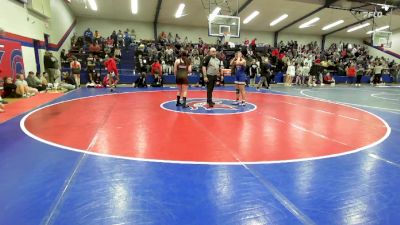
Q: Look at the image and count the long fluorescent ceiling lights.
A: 10